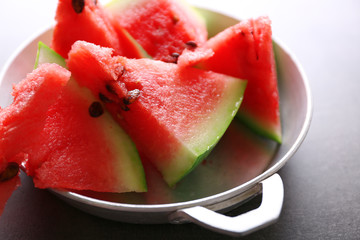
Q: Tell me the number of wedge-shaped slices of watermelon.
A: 5